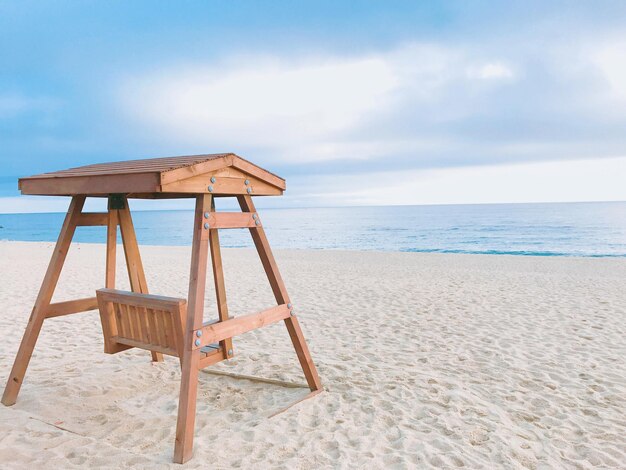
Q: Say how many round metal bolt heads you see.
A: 13